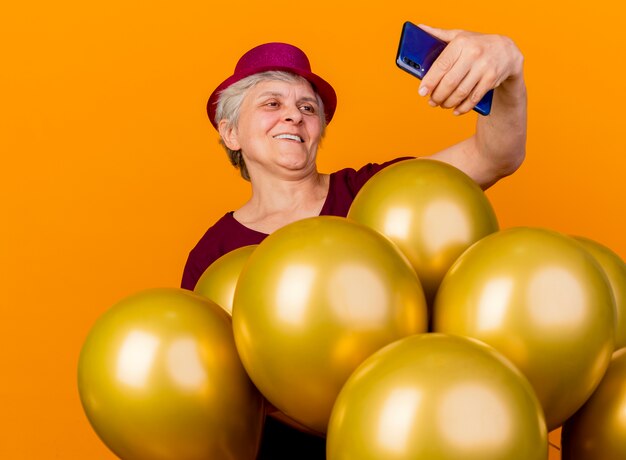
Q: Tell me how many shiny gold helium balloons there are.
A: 8